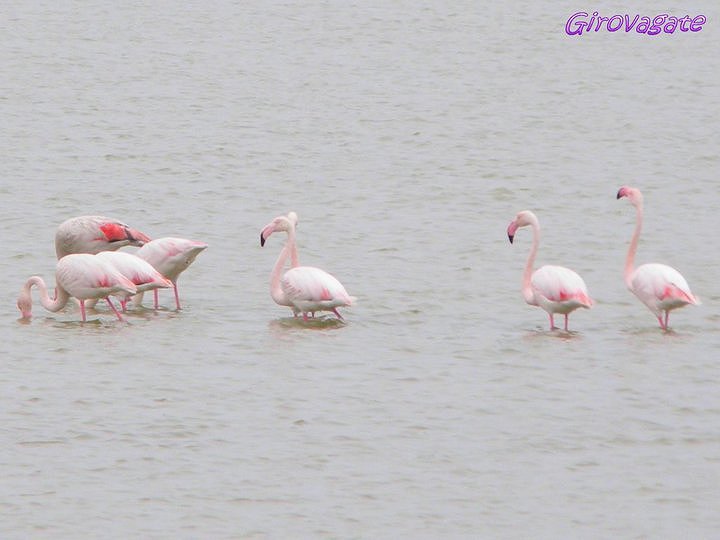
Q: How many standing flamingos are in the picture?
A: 8